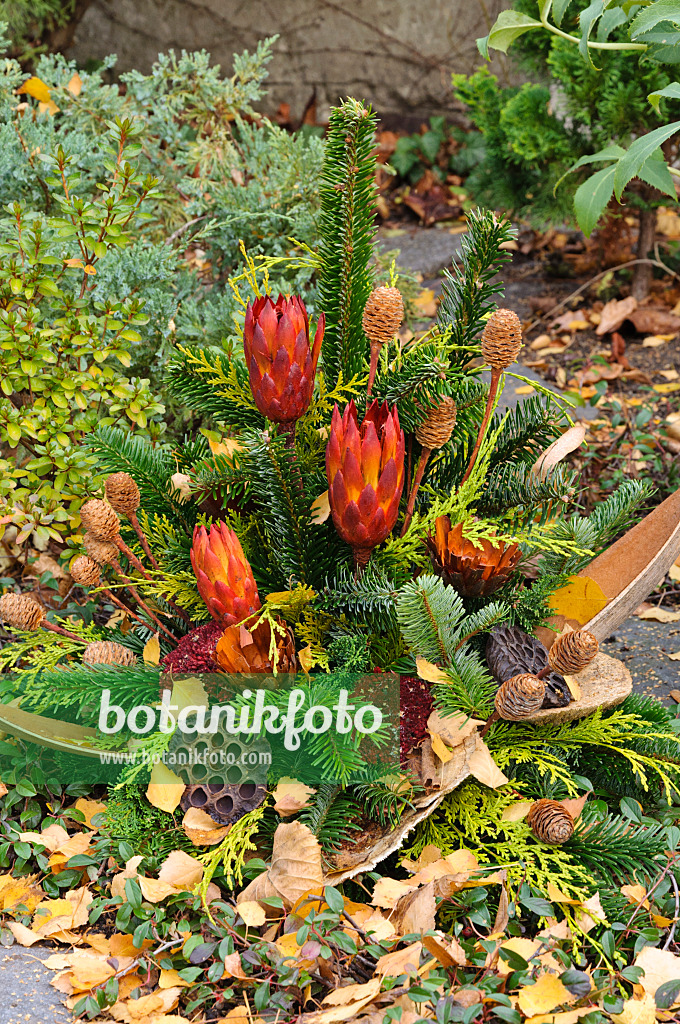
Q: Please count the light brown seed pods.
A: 12